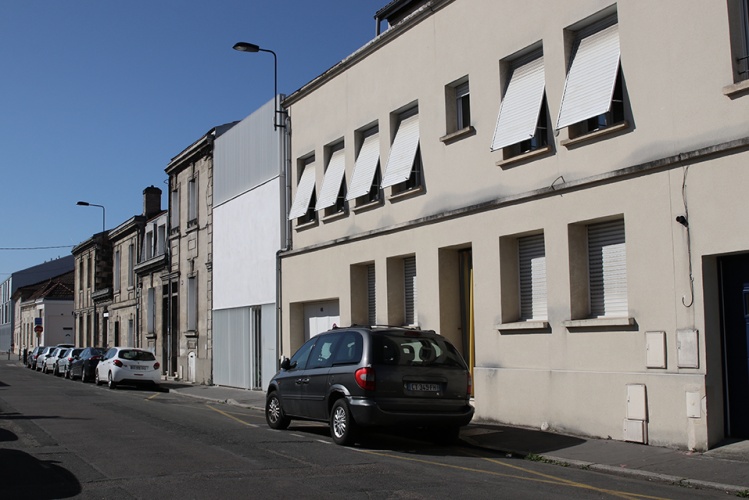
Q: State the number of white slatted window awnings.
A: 6